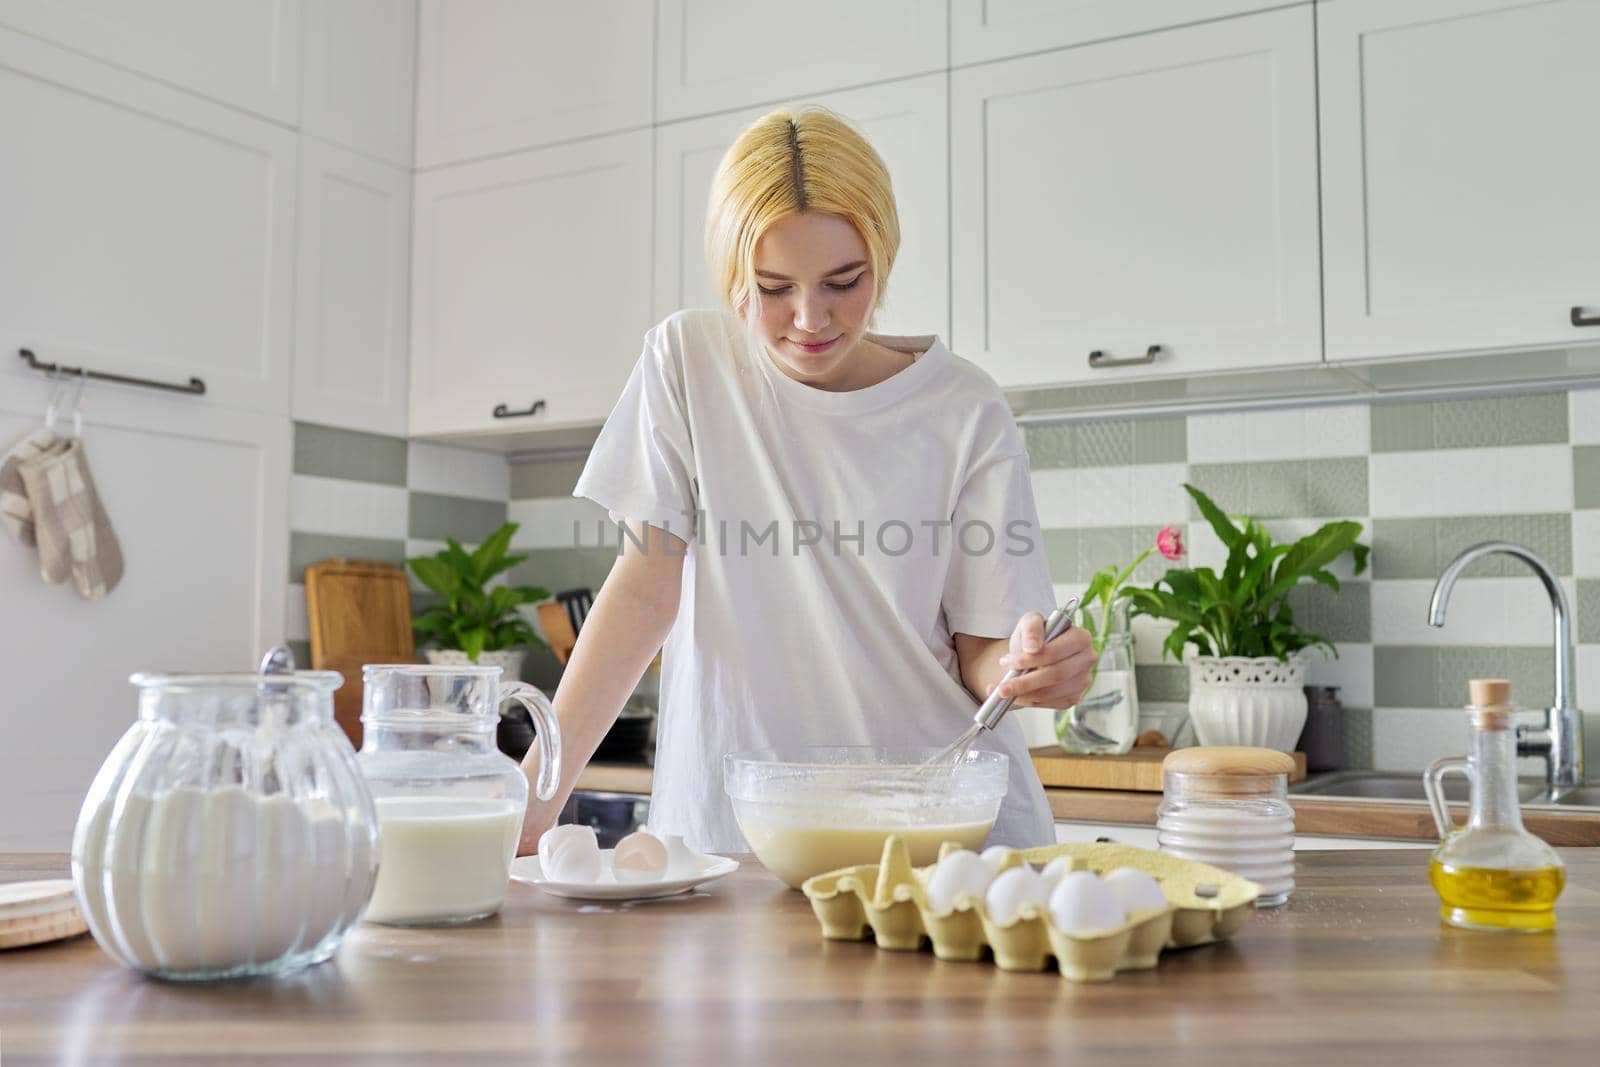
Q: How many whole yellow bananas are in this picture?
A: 0